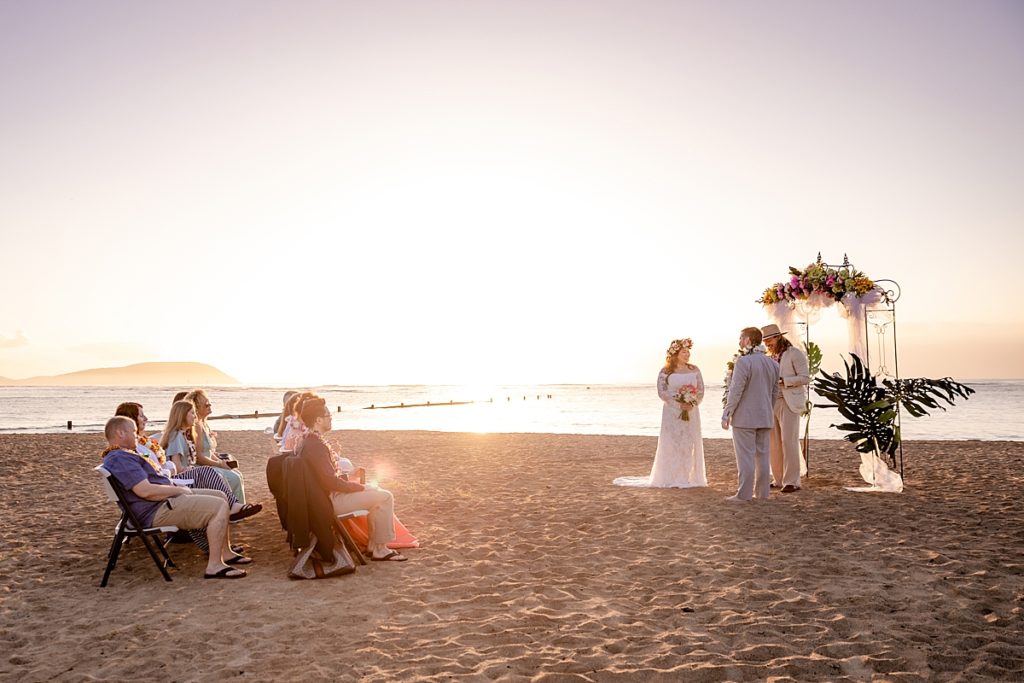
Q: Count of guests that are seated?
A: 9